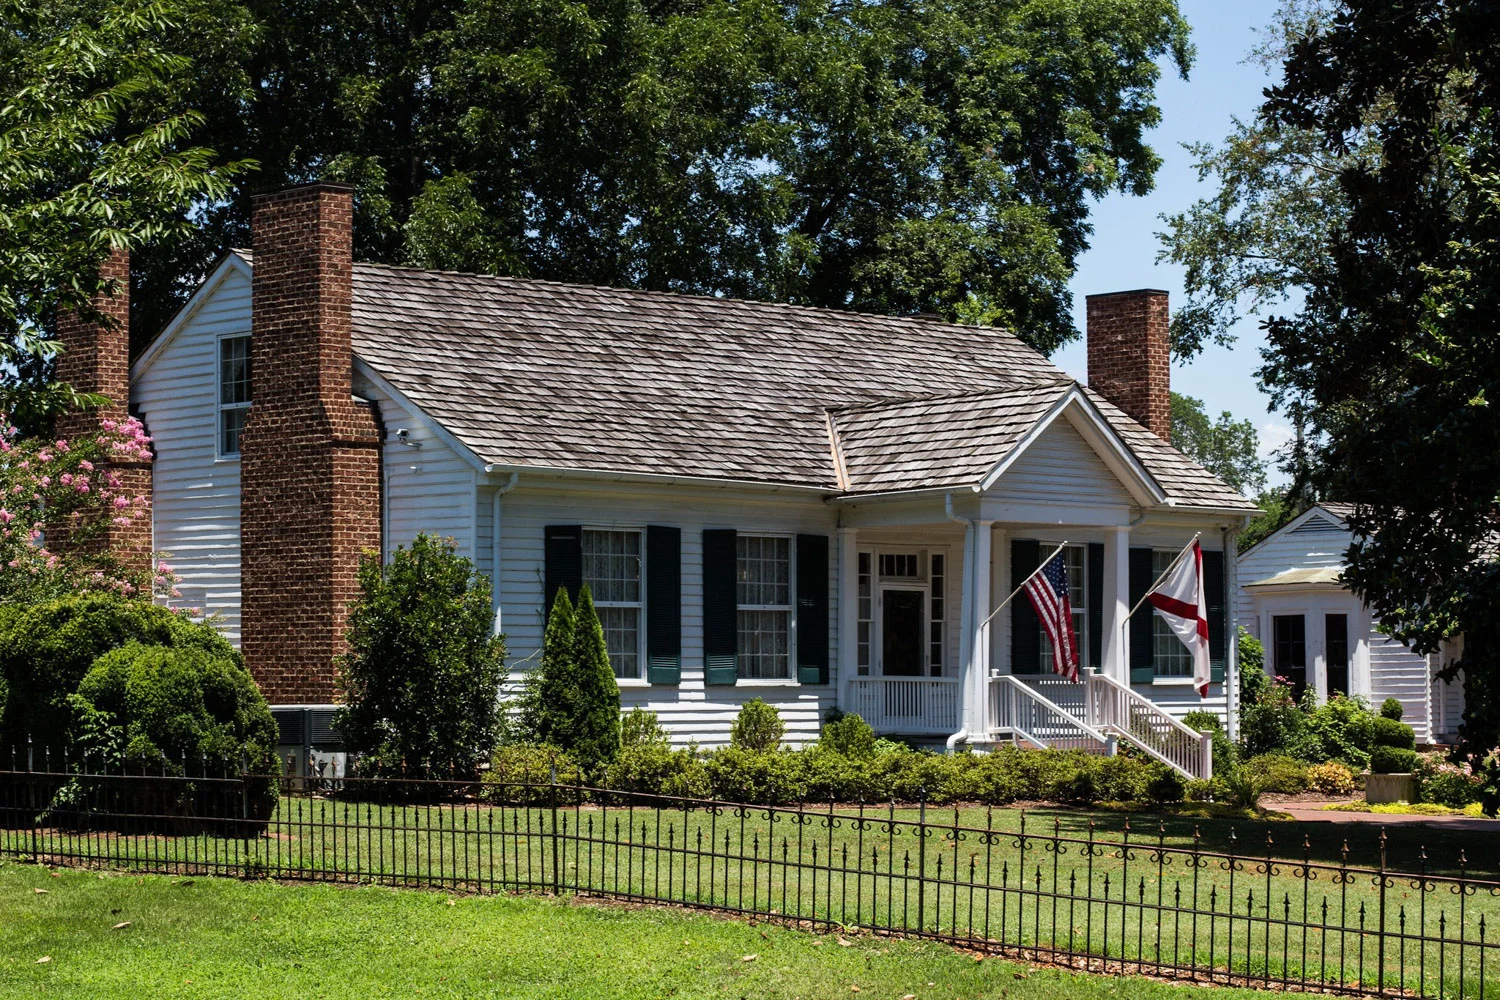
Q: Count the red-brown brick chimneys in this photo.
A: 3